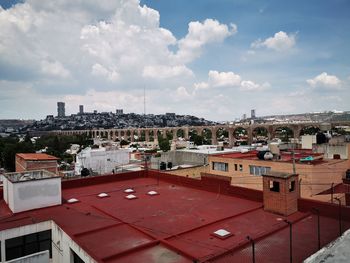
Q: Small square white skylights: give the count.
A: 6